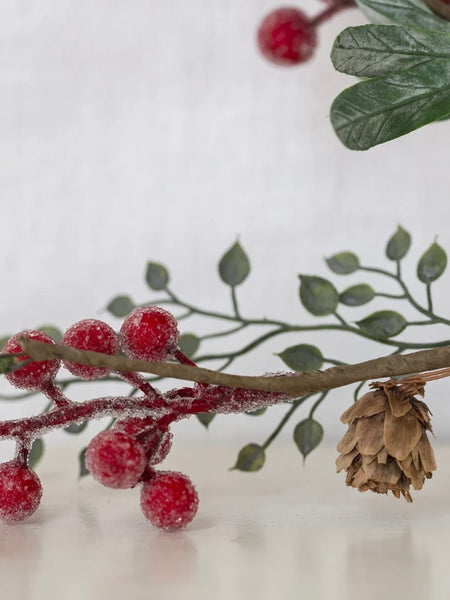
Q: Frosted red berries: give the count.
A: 8